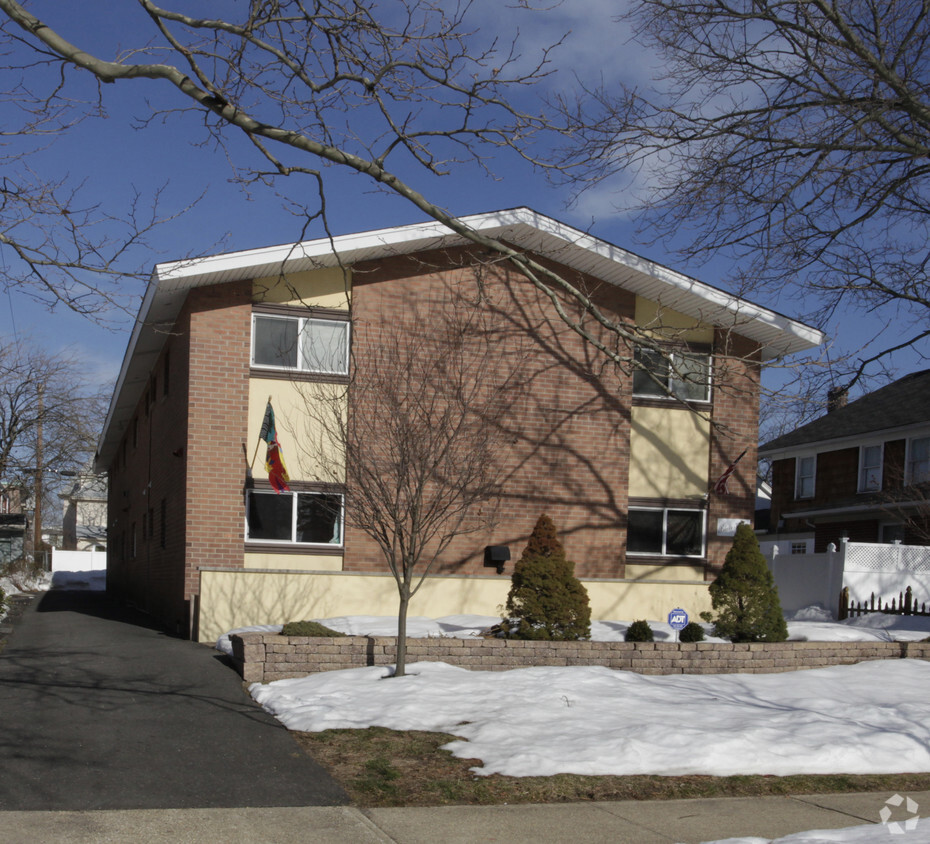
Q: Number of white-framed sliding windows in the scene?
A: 4